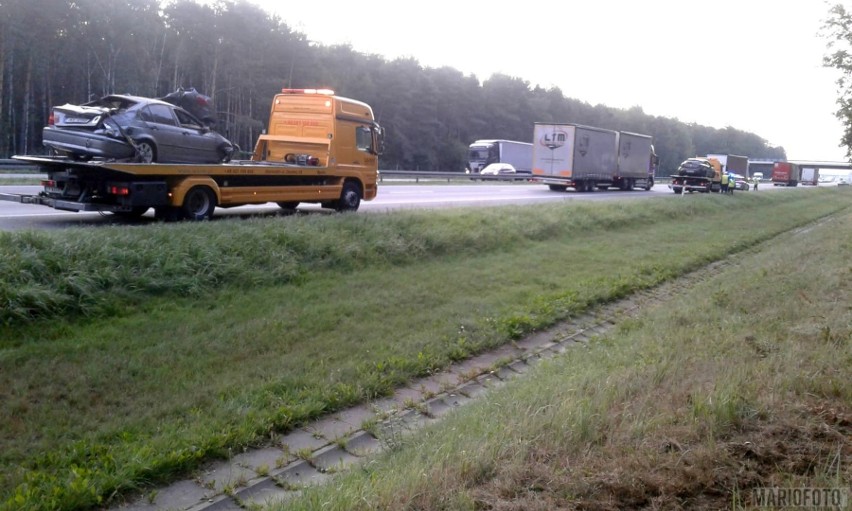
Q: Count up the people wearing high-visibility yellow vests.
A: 3